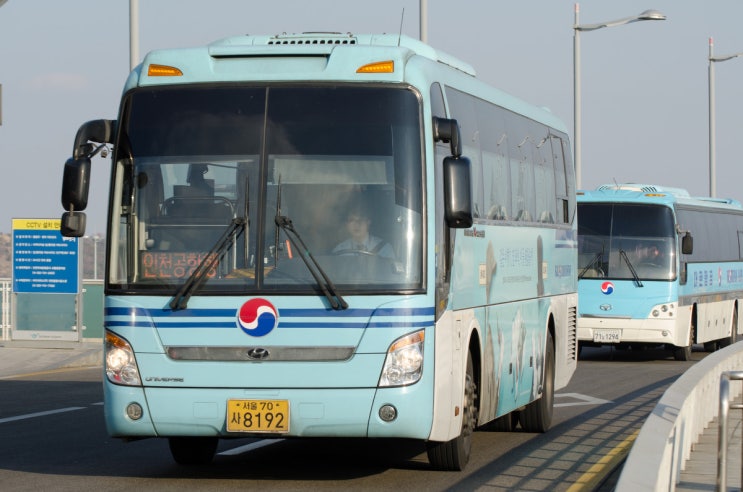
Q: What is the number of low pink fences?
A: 0